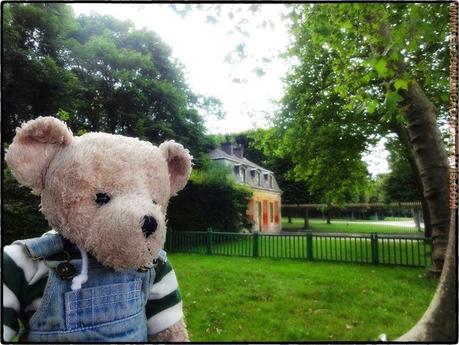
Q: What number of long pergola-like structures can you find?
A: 1